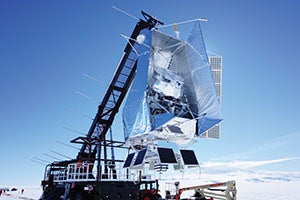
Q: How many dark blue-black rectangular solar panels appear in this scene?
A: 4